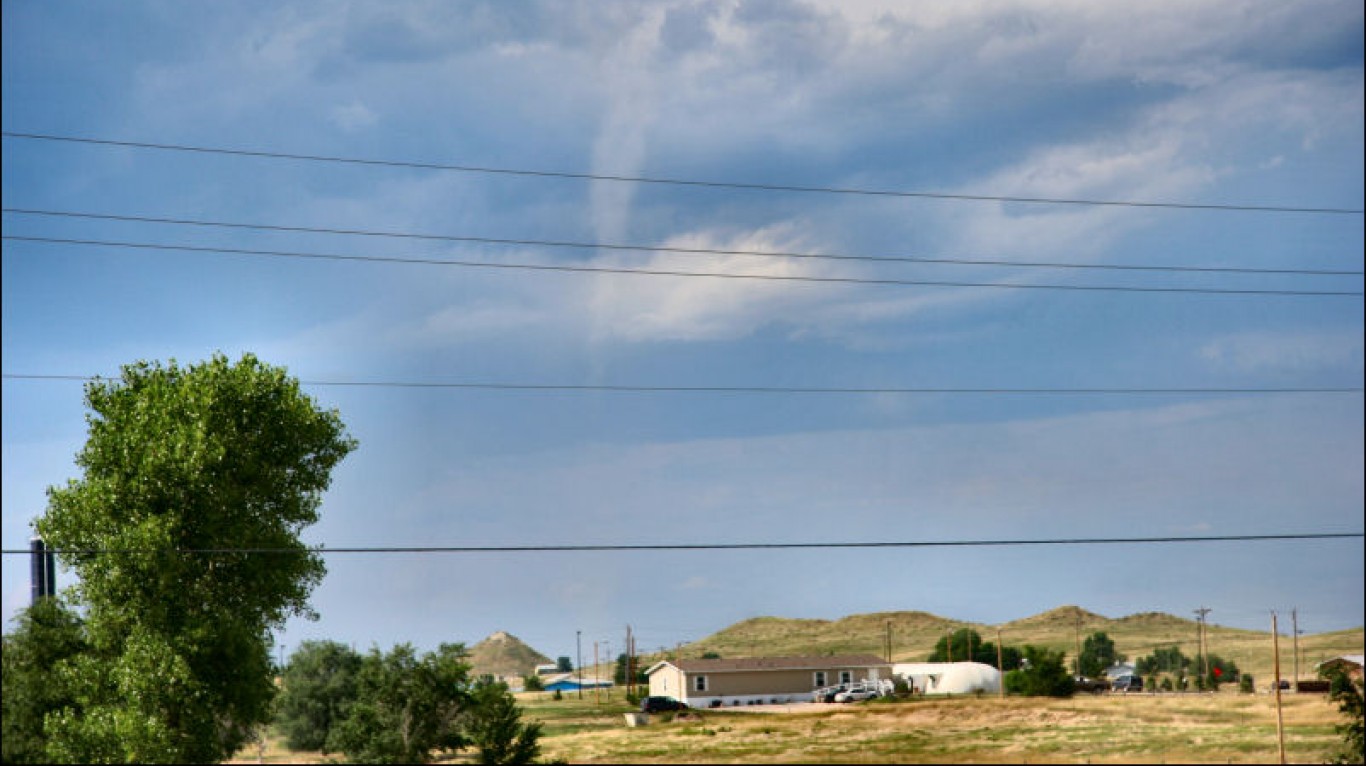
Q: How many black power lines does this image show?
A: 5